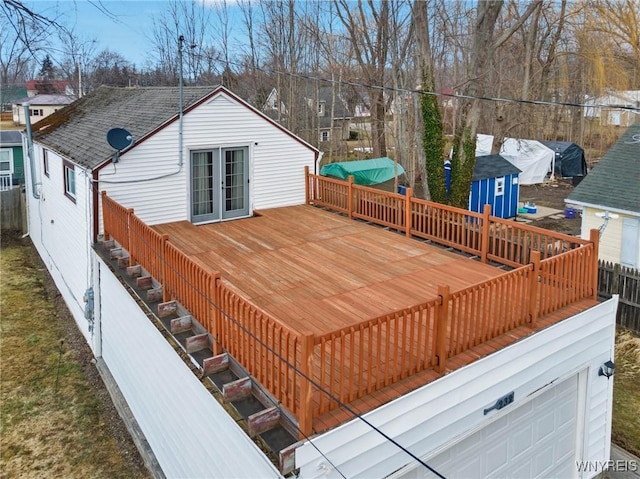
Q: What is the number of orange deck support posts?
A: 12